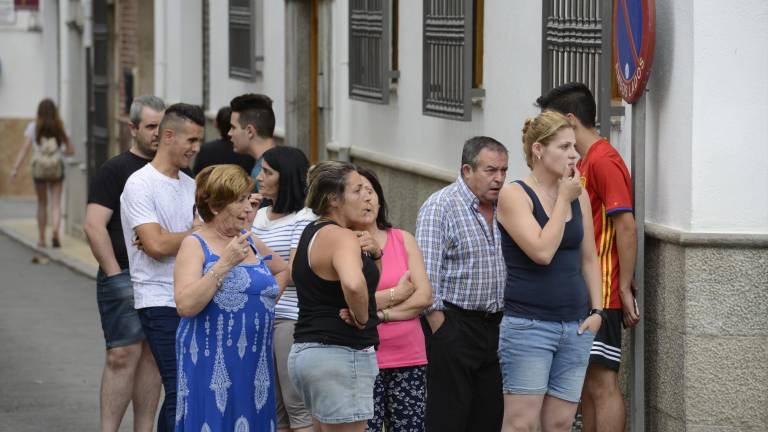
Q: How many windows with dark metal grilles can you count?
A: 4